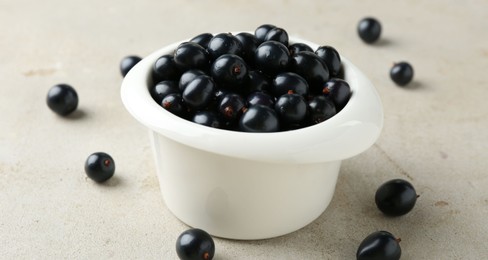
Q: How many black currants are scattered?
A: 8